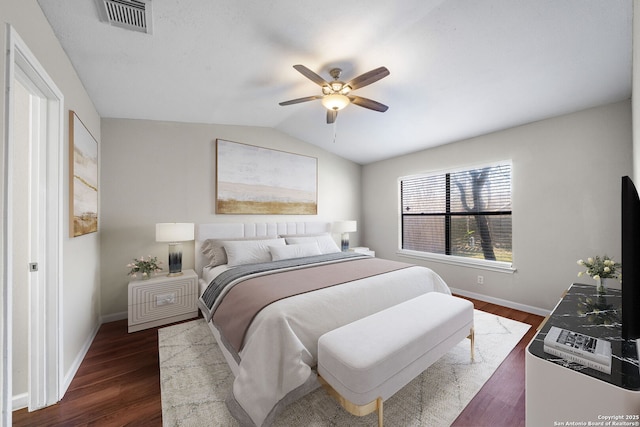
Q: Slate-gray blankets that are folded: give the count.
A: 1